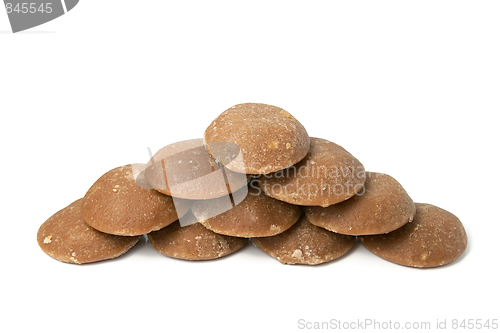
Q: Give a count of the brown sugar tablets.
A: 10